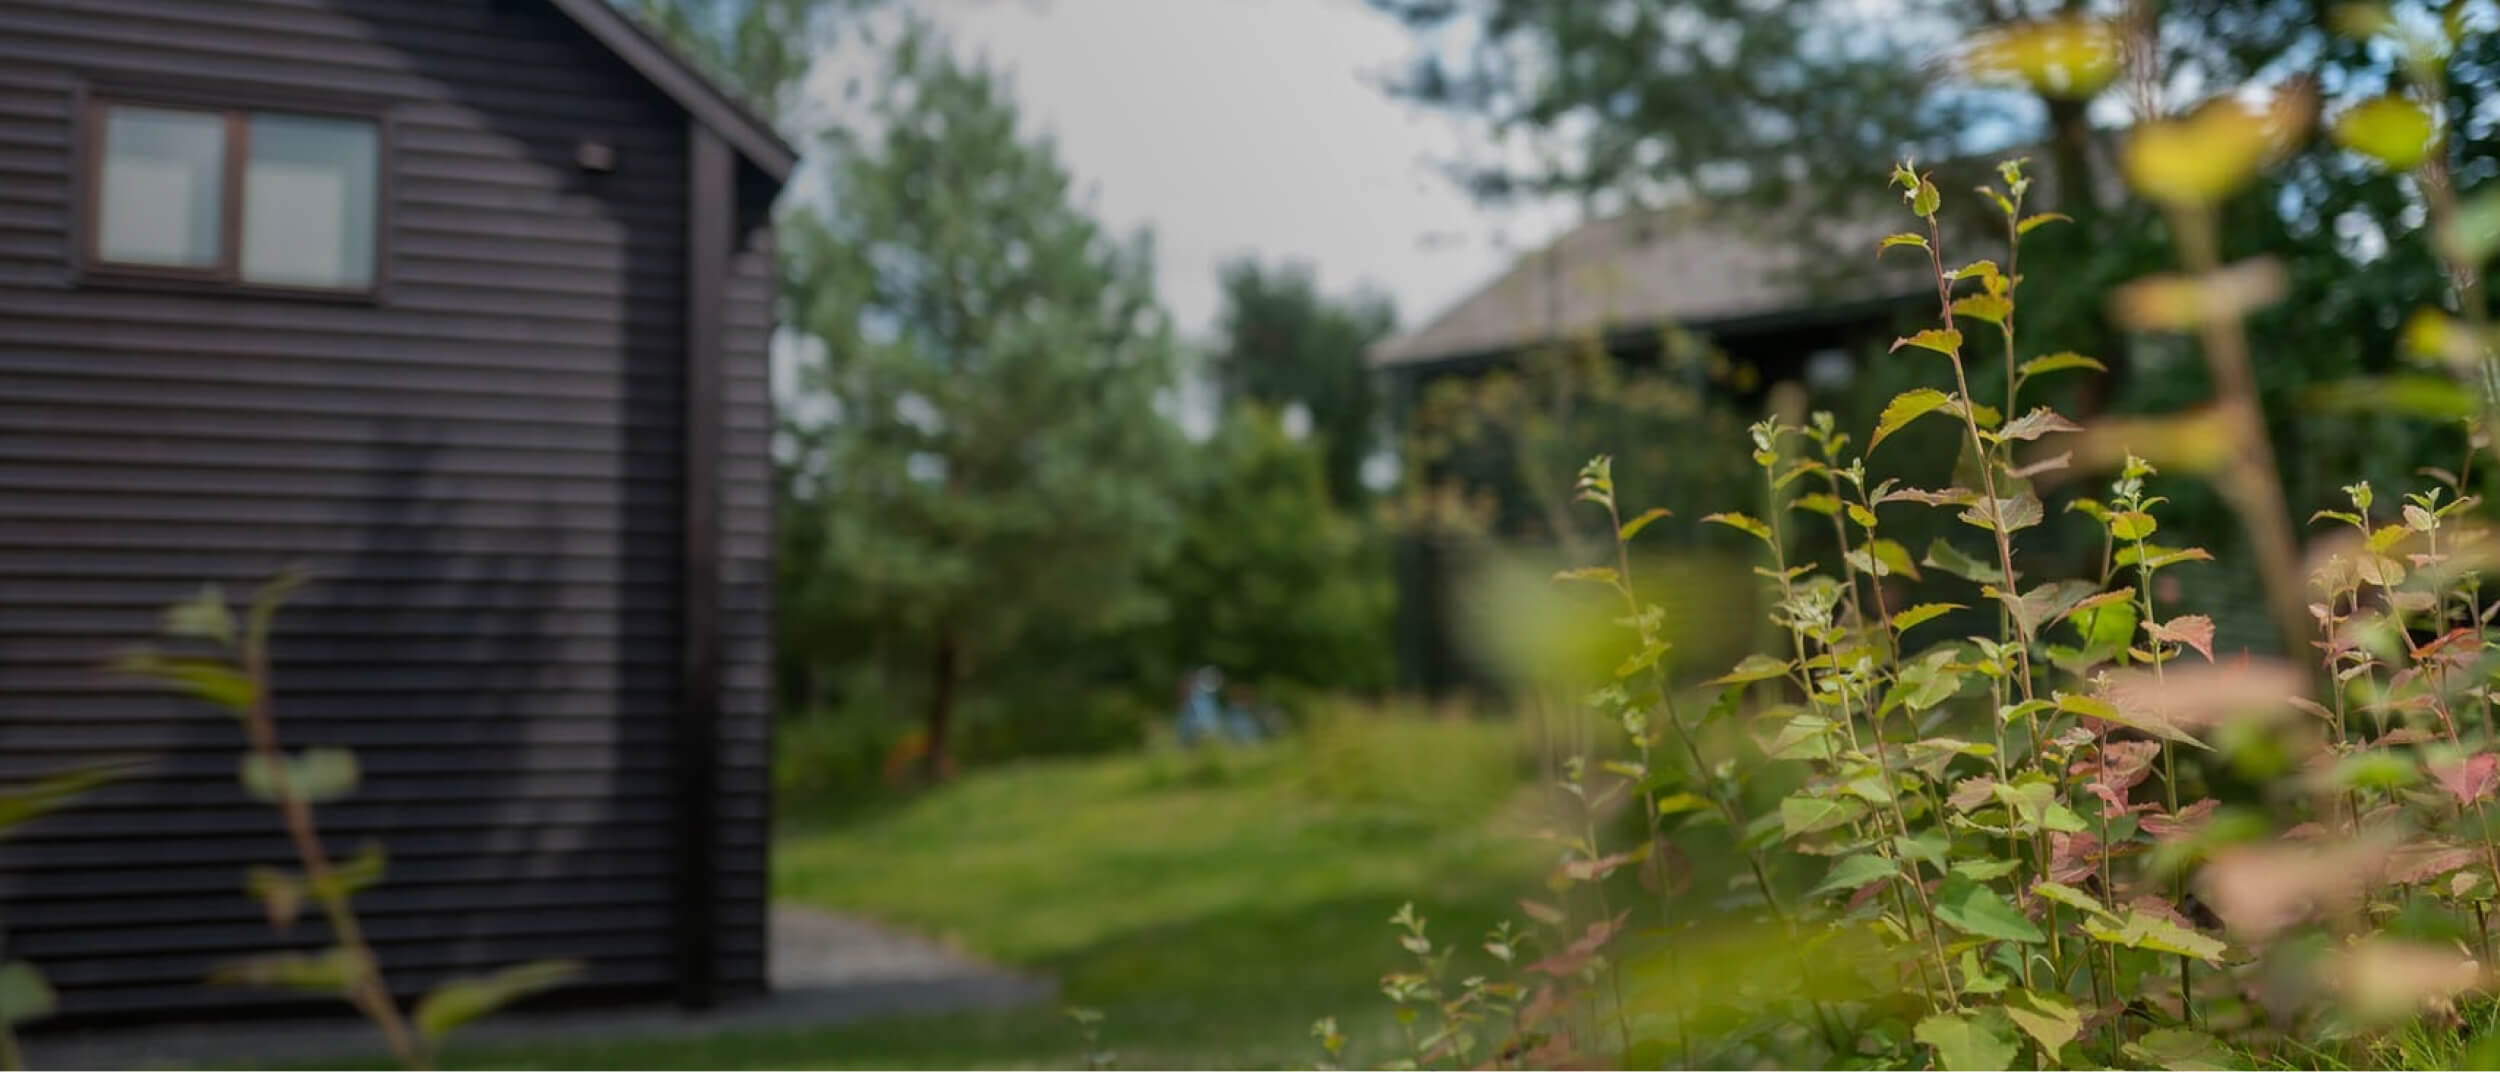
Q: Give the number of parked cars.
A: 0